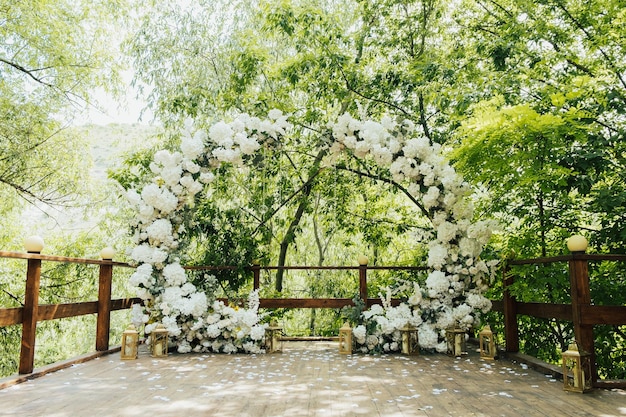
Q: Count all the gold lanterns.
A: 8